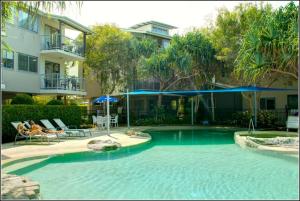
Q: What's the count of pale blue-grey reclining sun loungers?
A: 4